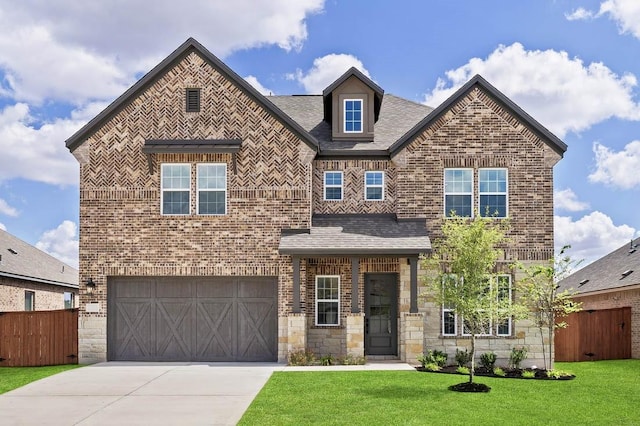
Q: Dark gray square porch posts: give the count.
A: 3